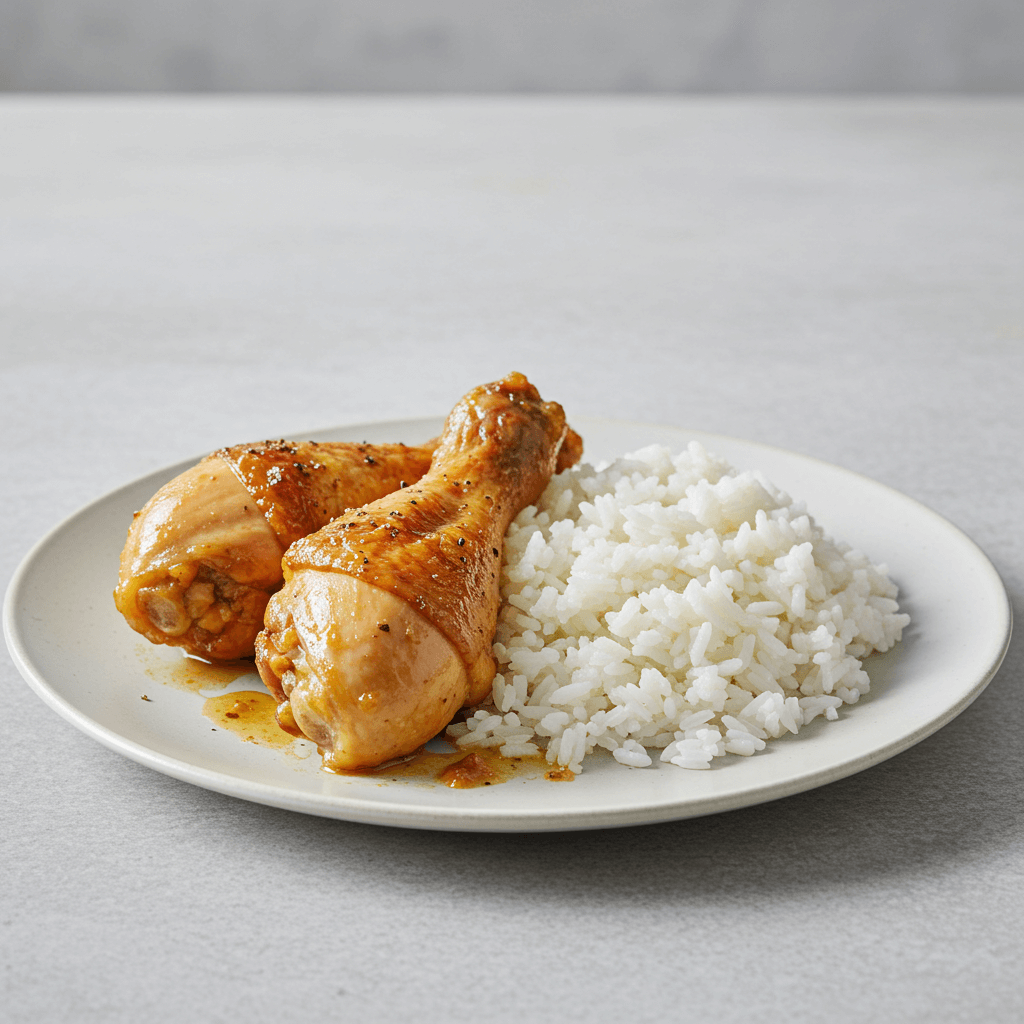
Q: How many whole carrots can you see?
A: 0